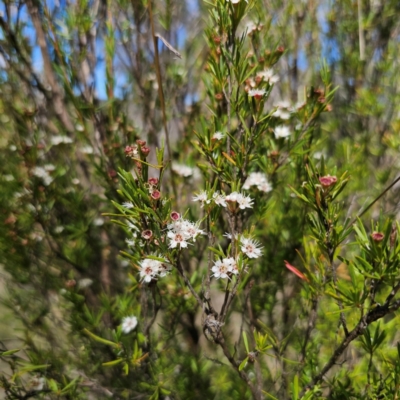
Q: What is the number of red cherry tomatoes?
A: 0